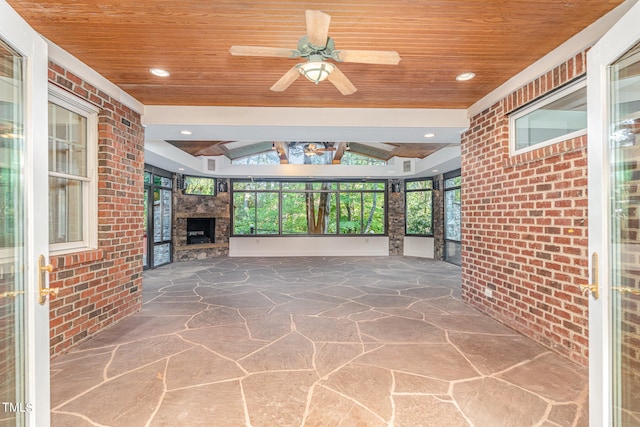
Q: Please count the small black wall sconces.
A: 4